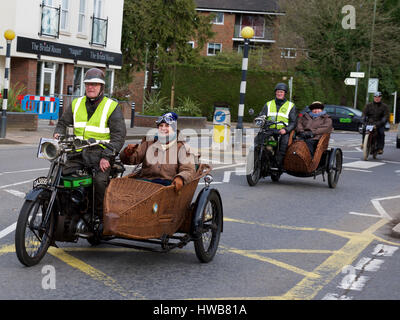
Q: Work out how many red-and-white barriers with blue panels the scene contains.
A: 1